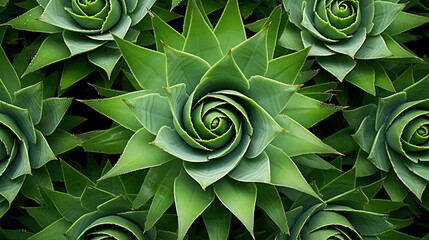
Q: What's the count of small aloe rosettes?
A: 6